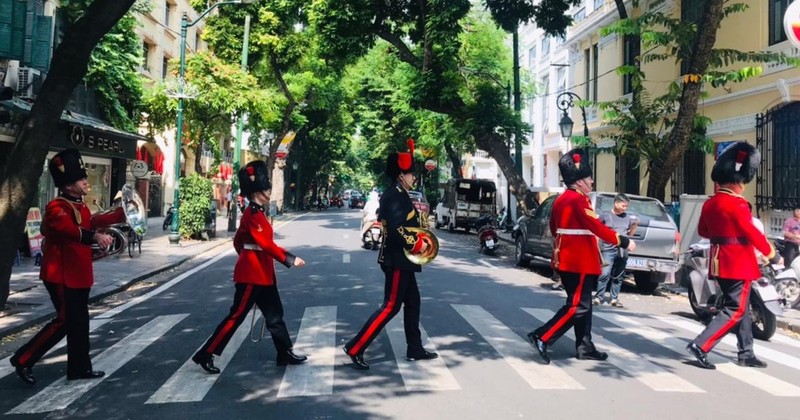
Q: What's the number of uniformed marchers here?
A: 5